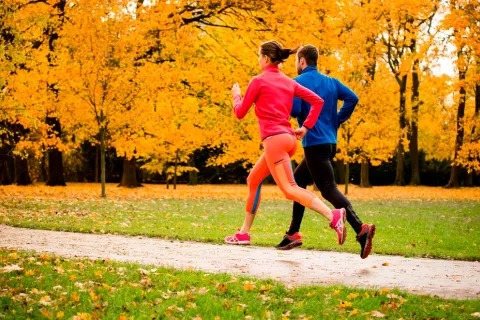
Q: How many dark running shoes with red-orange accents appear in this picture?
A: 2